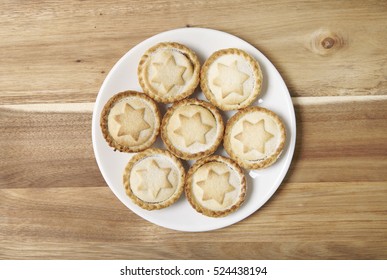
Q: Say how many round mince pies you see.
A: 7